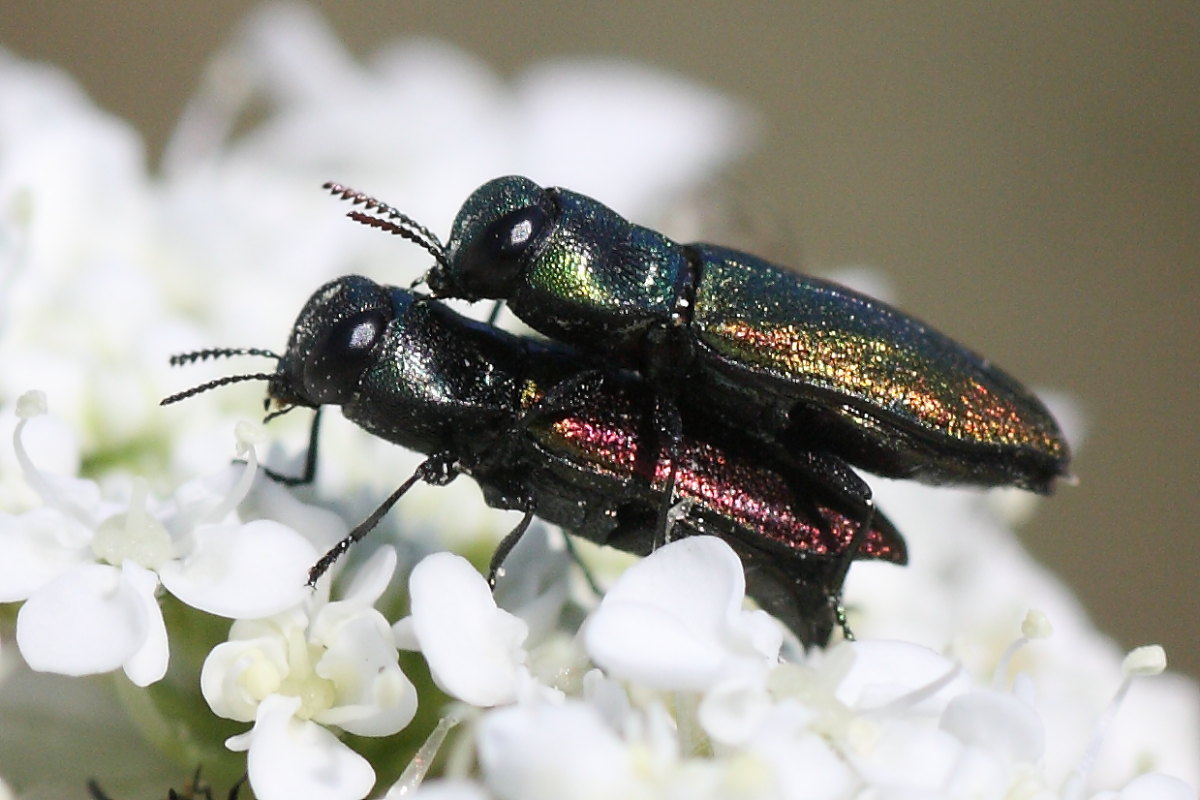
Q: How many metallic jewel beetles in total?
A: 2